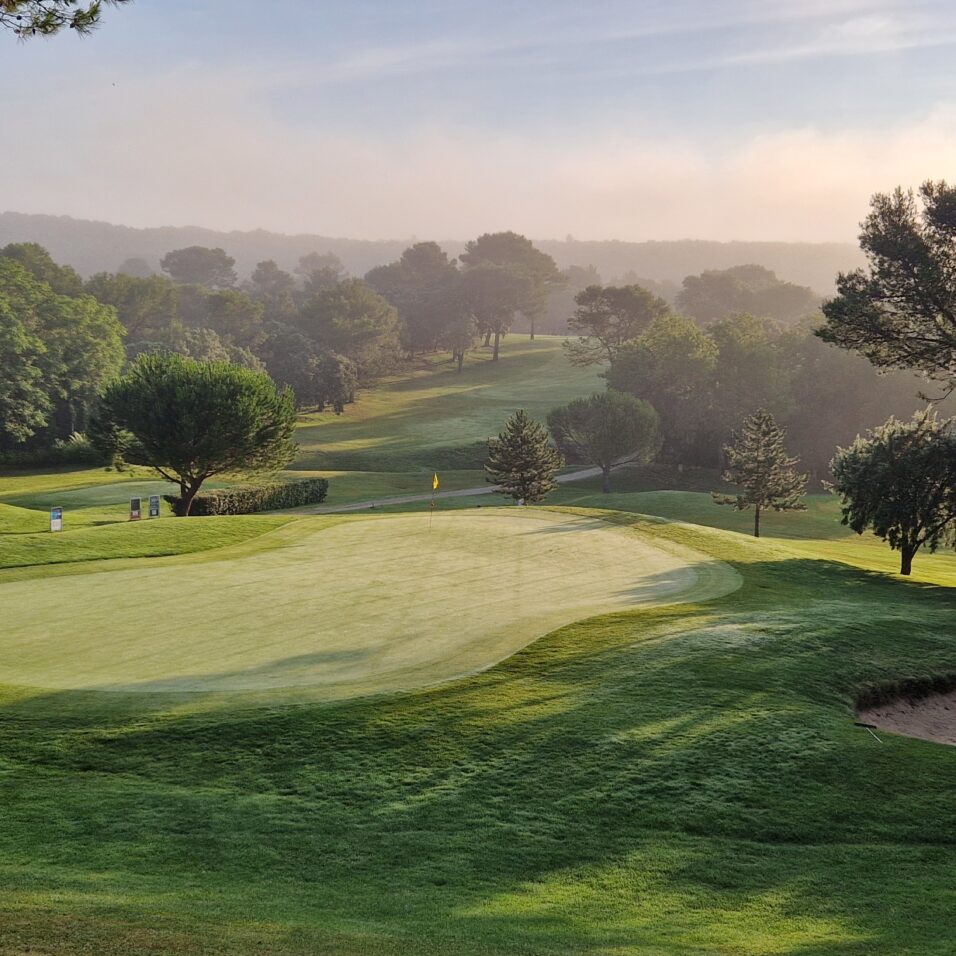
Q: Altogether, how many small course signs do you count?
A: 3